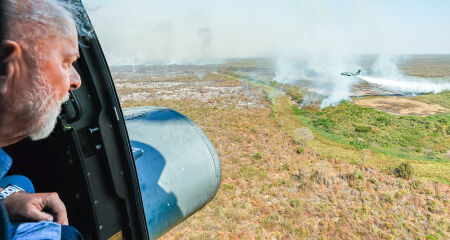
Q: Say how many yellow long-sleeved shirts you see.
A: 0